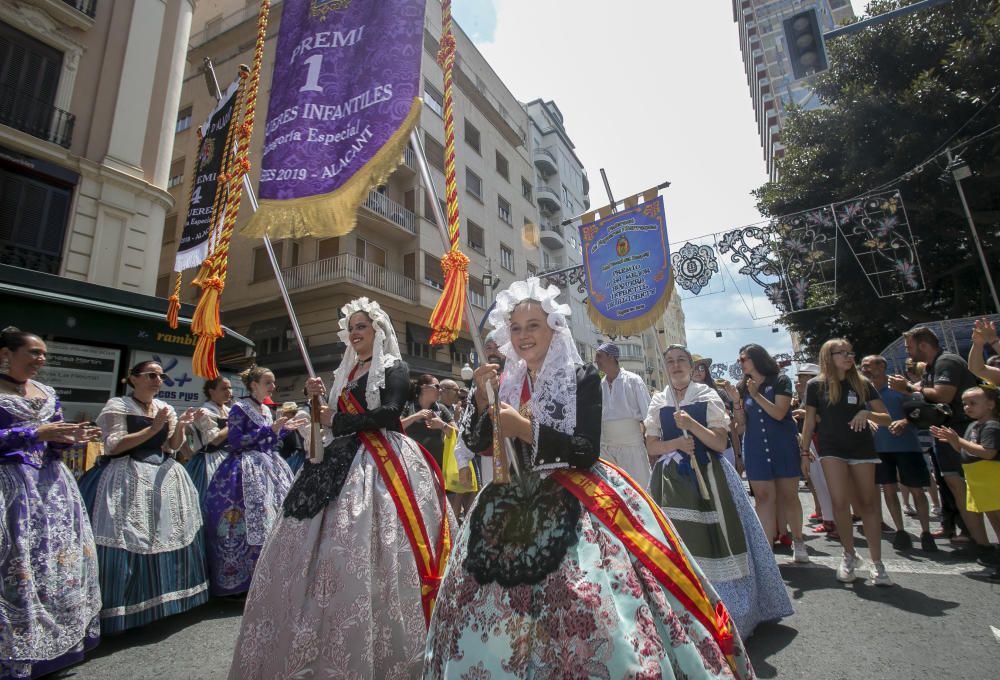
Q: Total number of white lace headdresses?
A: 2